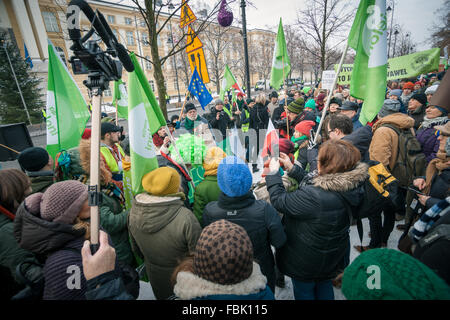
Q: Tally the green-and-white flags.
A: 6